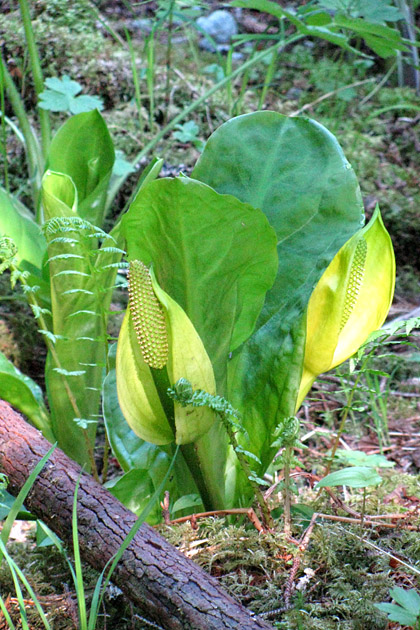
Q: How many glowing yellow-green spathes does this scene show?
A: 2